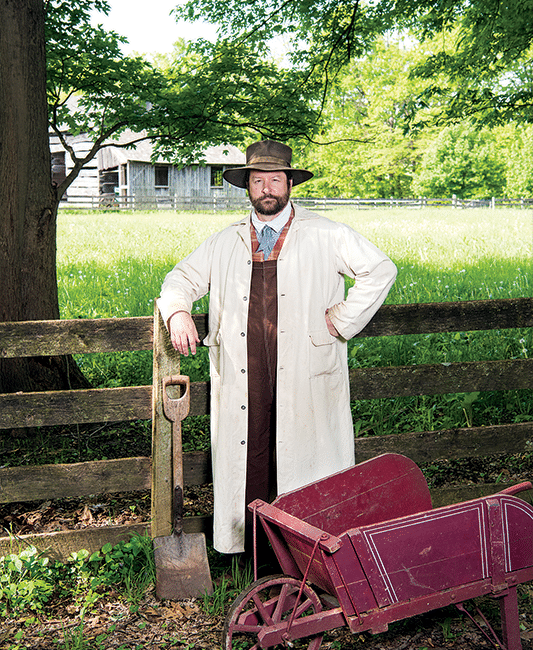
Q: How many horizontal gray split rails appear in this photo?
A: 4